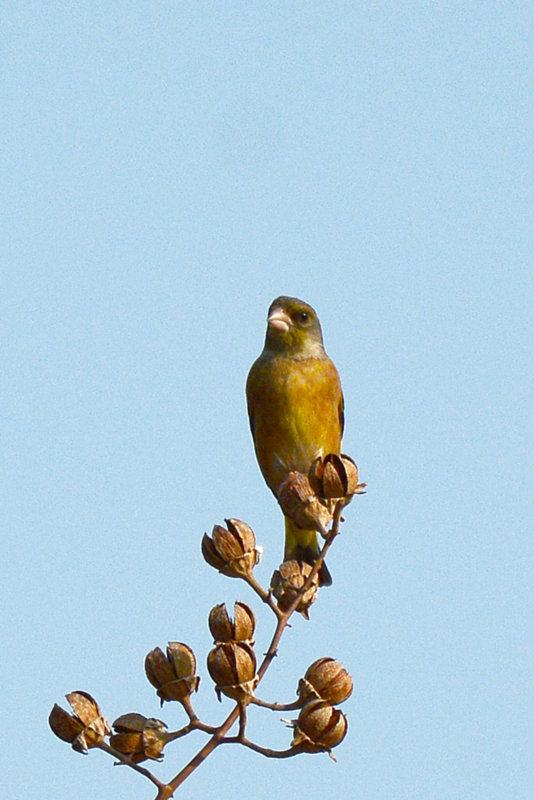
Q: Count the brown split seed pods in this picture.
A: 11